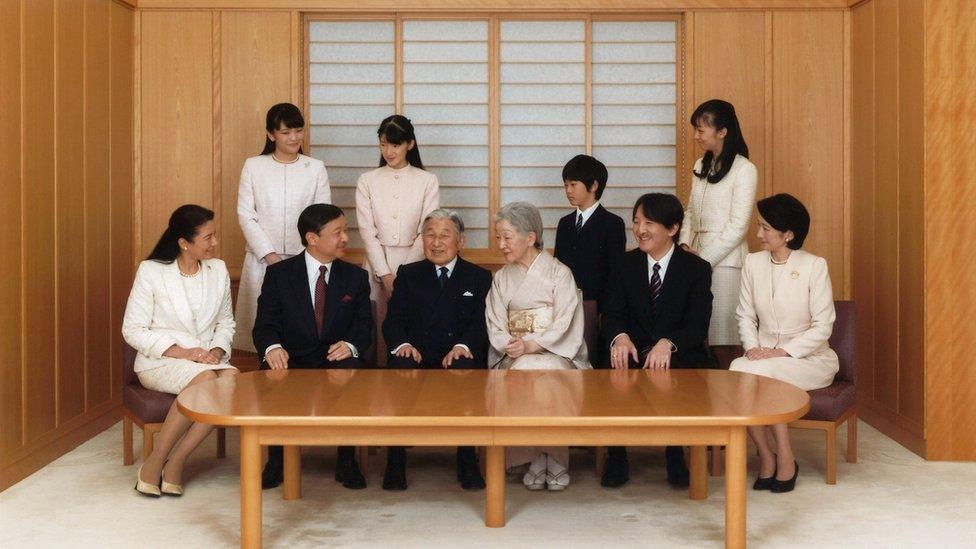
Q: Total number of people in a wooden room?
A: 10